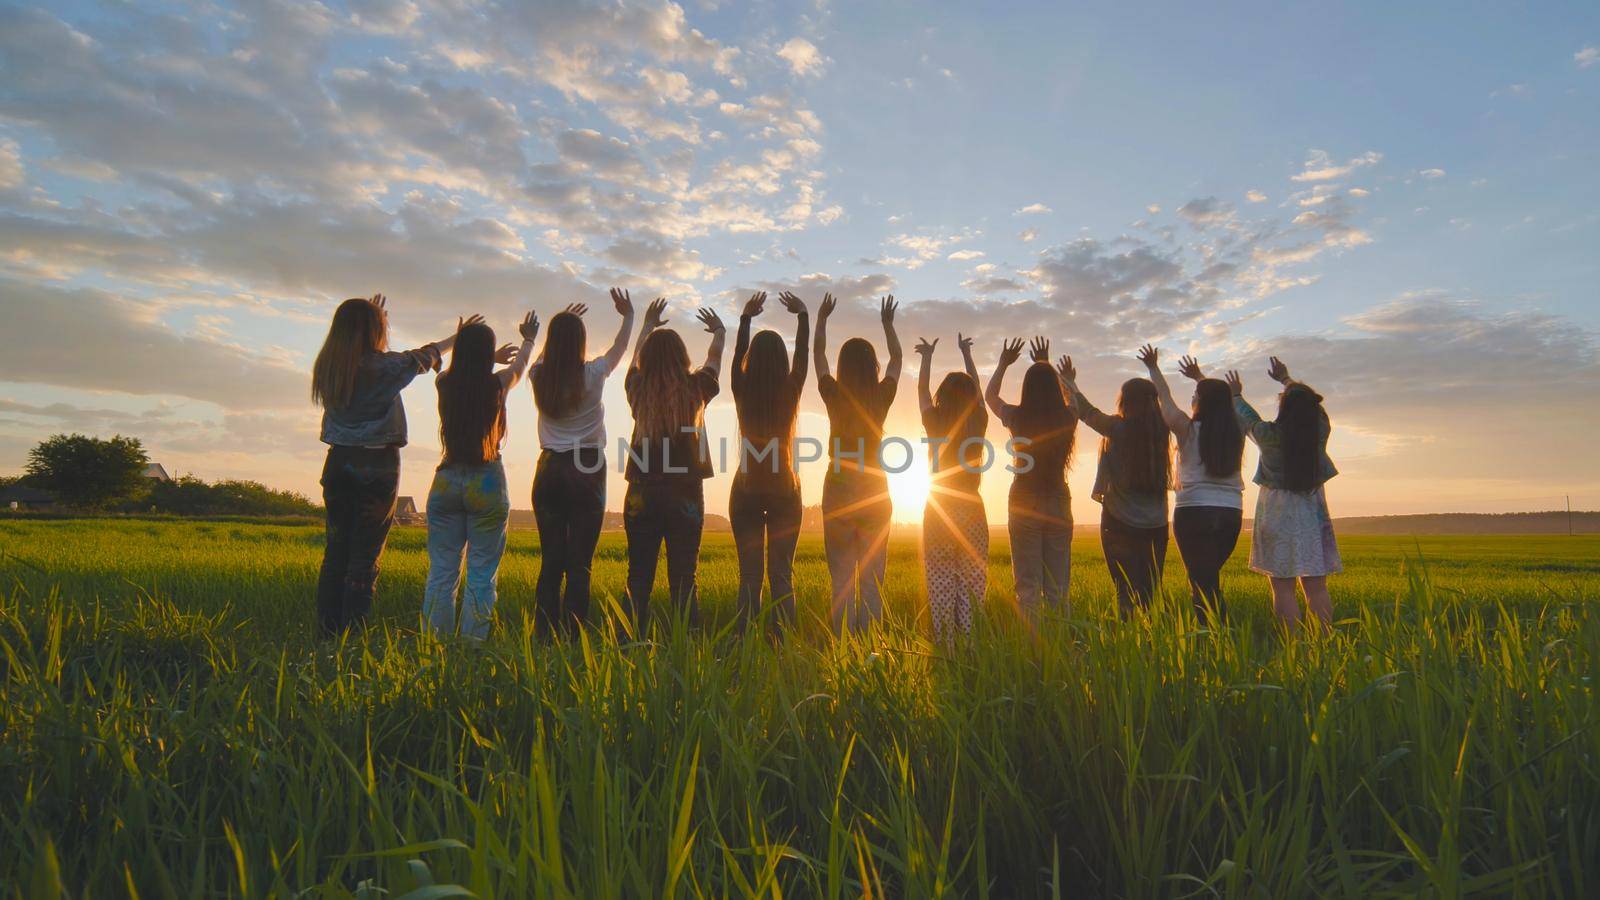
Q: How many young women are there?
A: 11